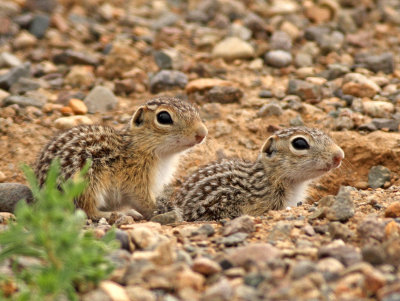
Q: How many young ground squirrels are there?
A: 2